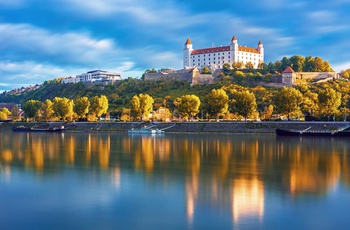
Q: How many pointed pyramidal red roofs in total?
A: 4